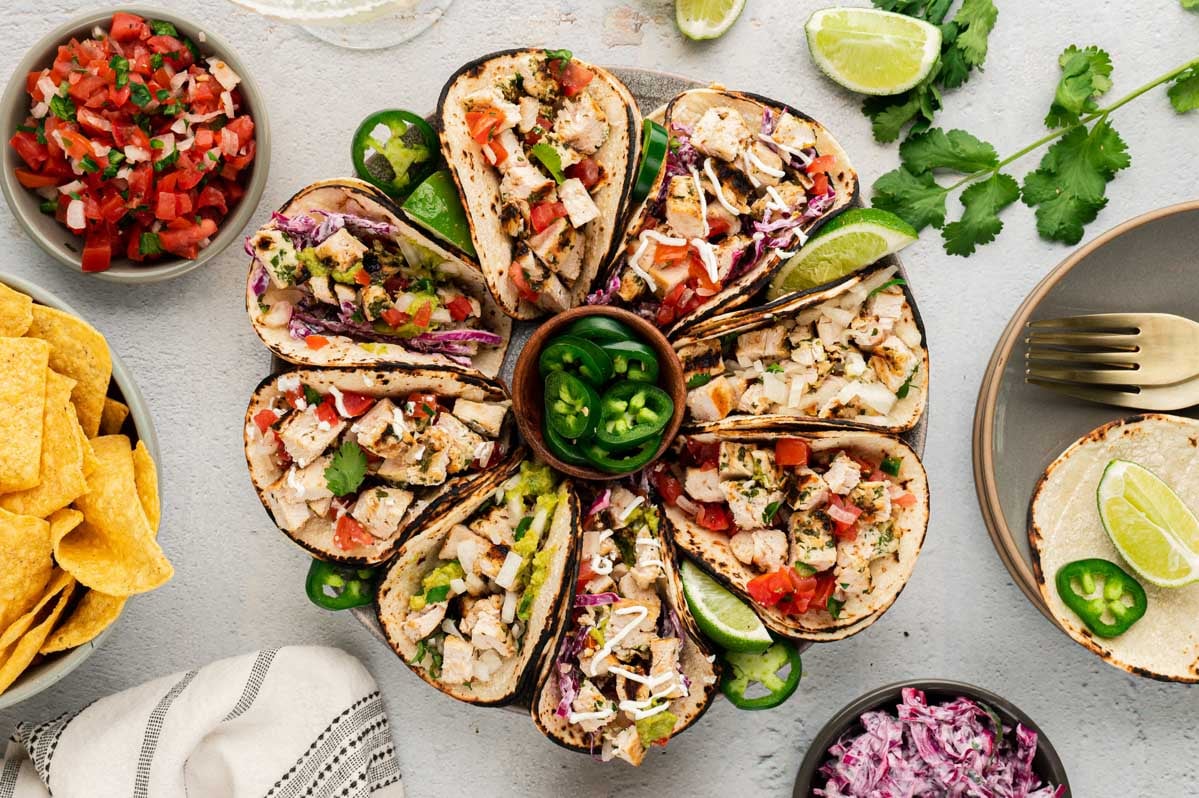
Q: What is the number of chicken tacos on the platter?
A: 8